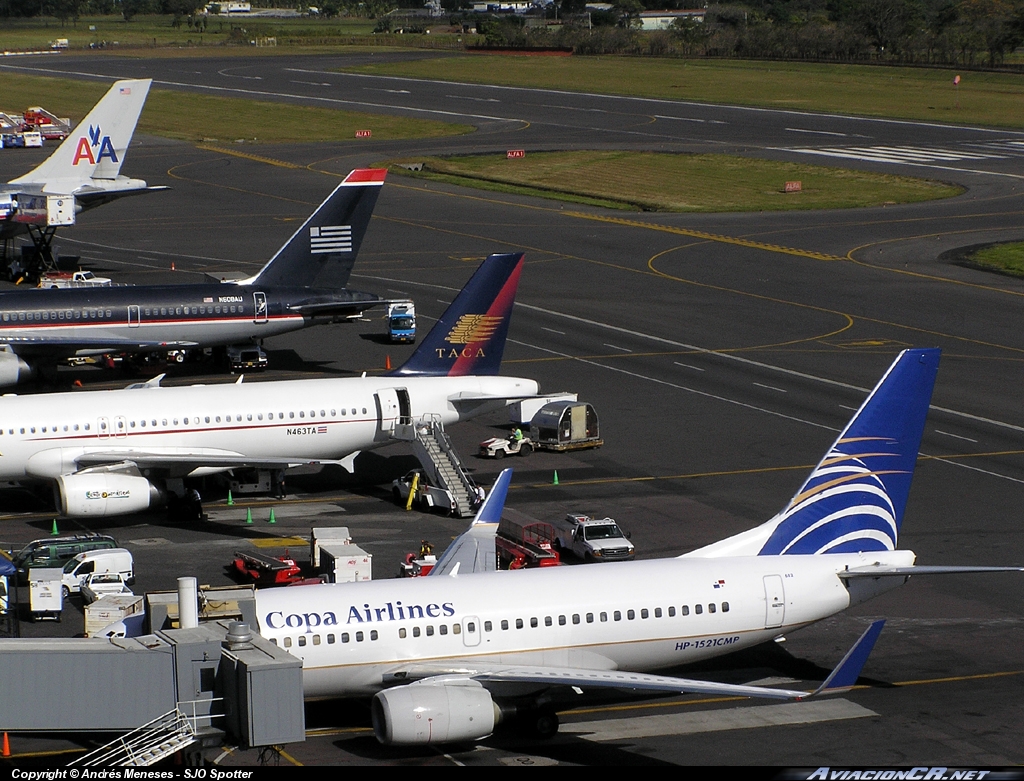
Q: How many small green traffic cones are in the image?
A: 5